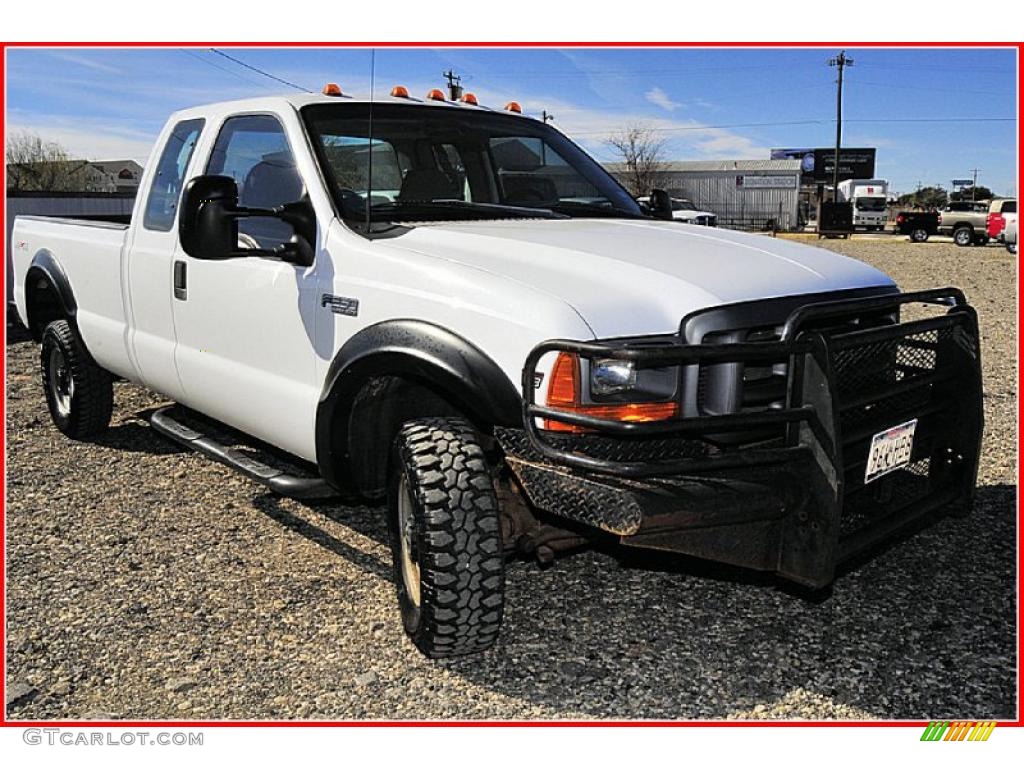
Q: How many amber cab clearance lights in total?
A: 5